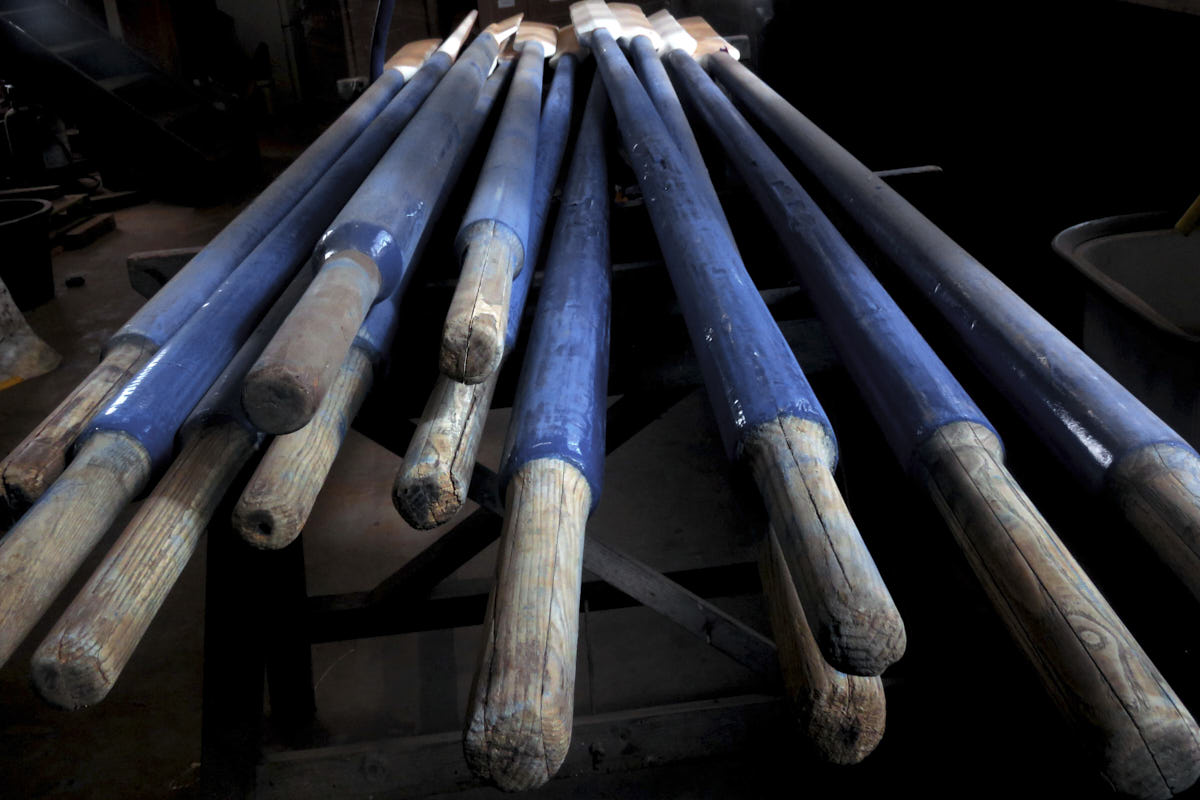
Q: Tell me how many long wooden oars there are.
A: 12